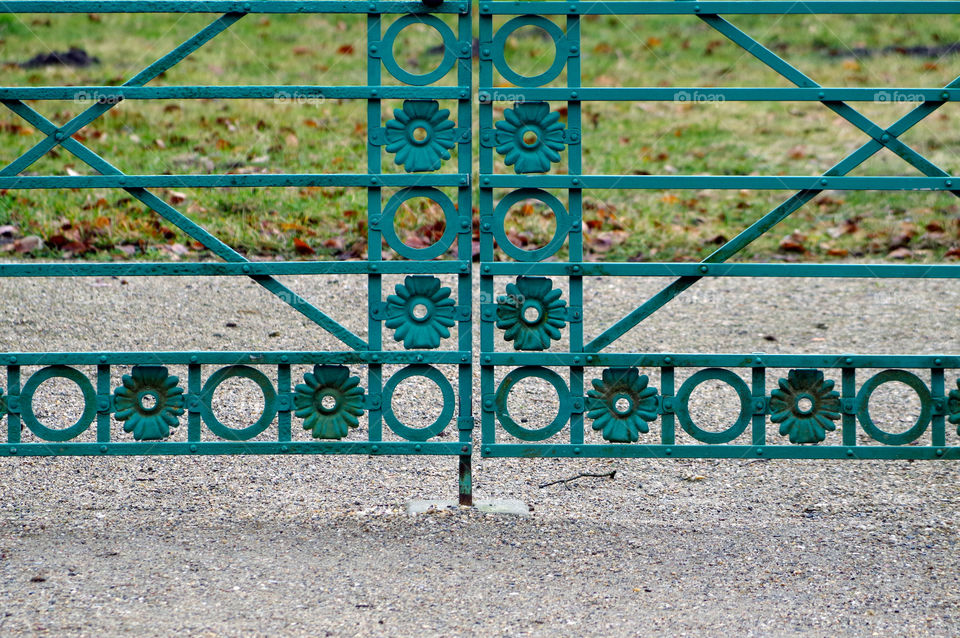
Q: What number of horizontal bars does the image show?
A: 12